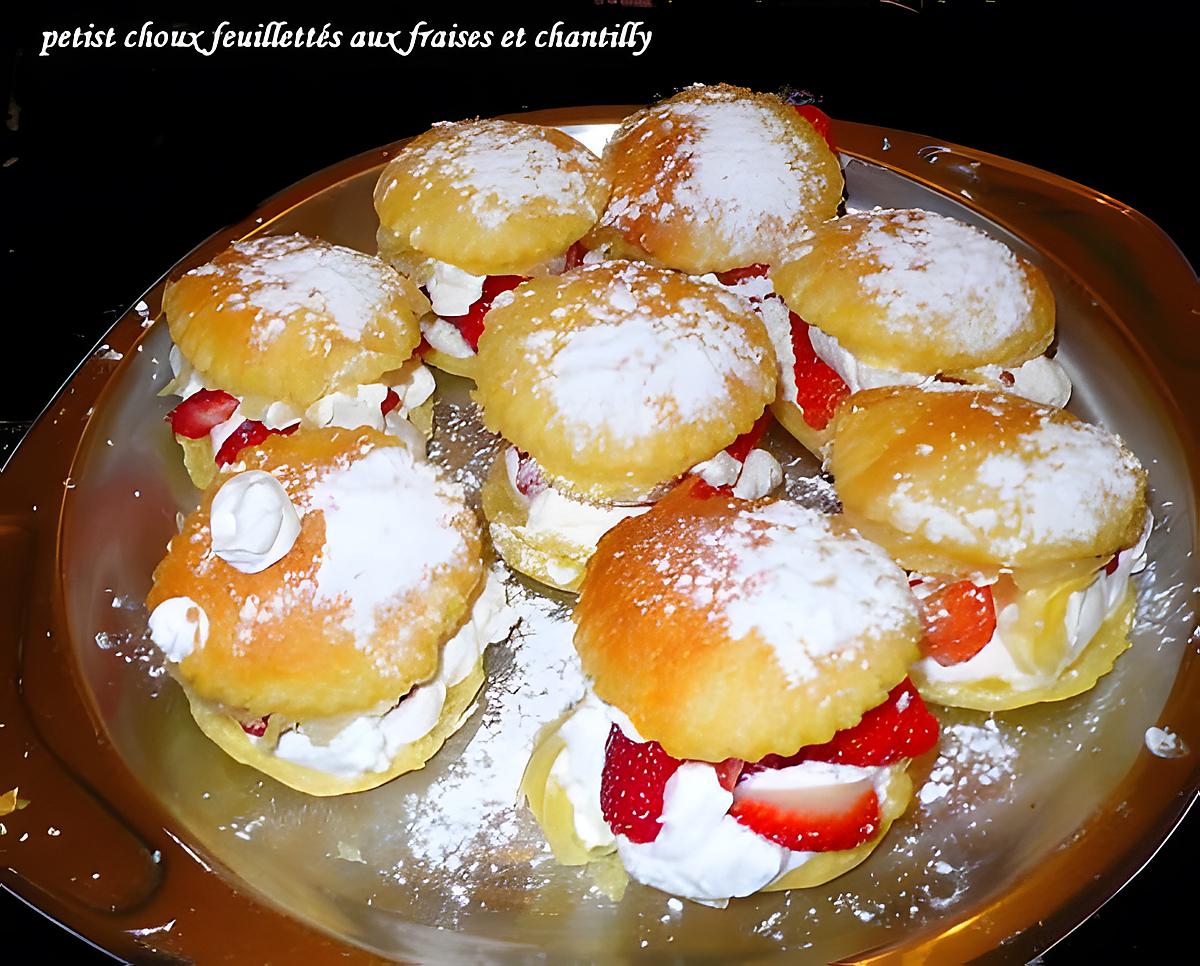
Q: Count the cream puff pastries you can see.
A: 8